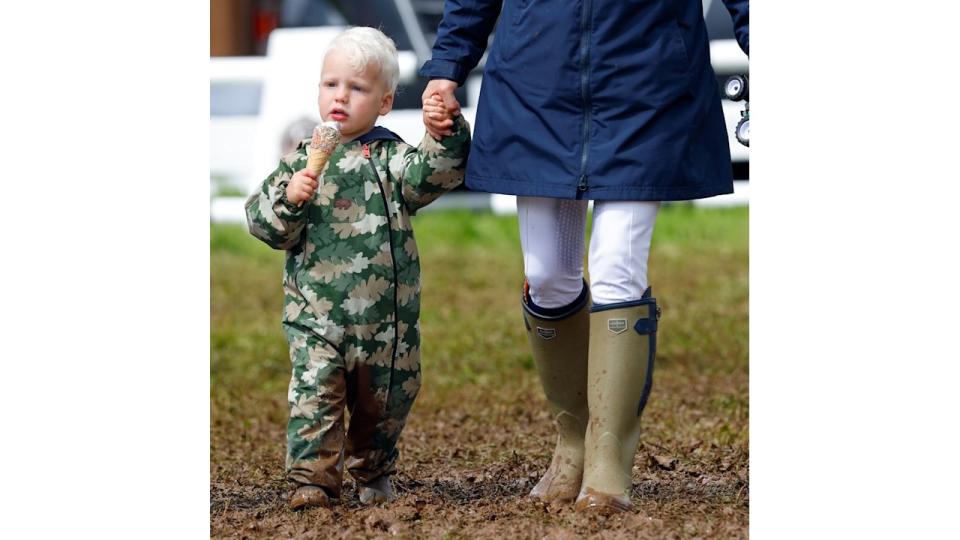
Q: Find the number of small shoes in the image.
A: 2